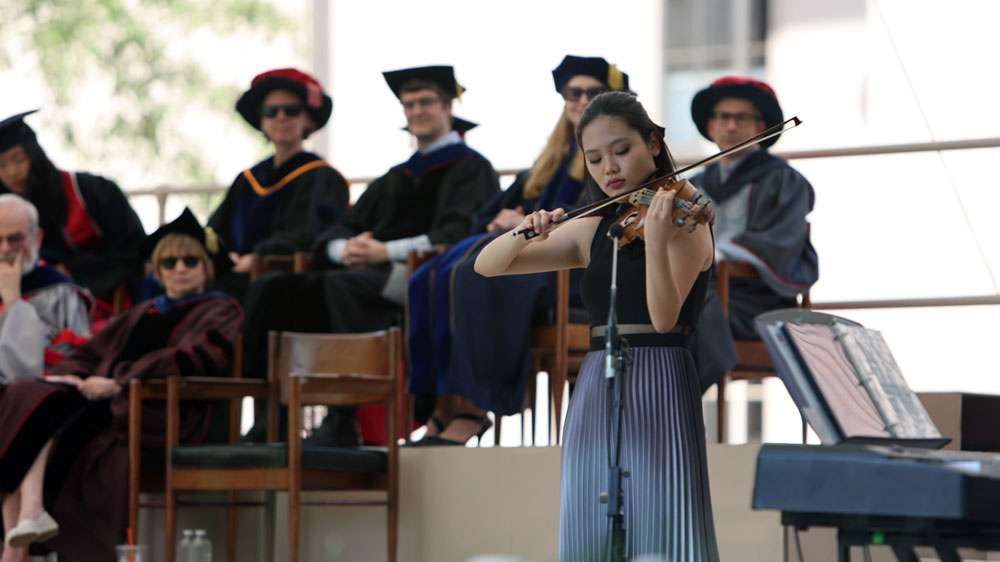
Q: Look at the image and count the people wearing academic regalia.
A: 7